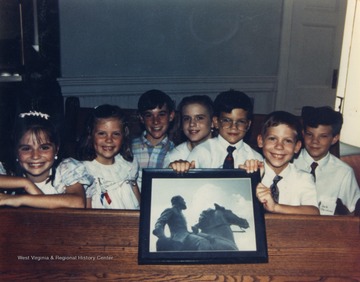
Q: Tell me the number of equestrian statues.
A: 1